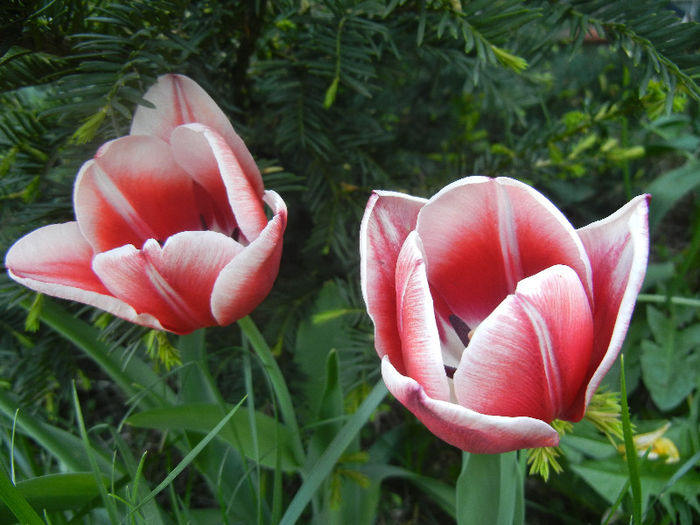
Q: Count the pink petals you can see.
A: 12